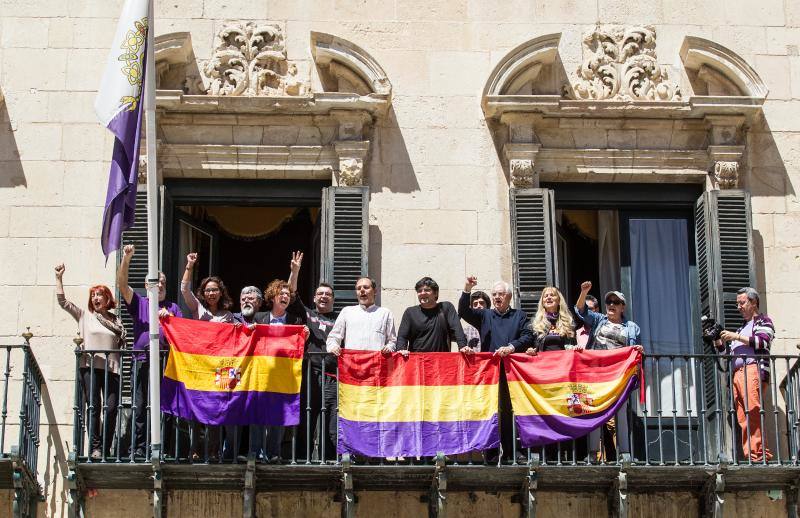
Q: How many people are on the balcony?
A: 14